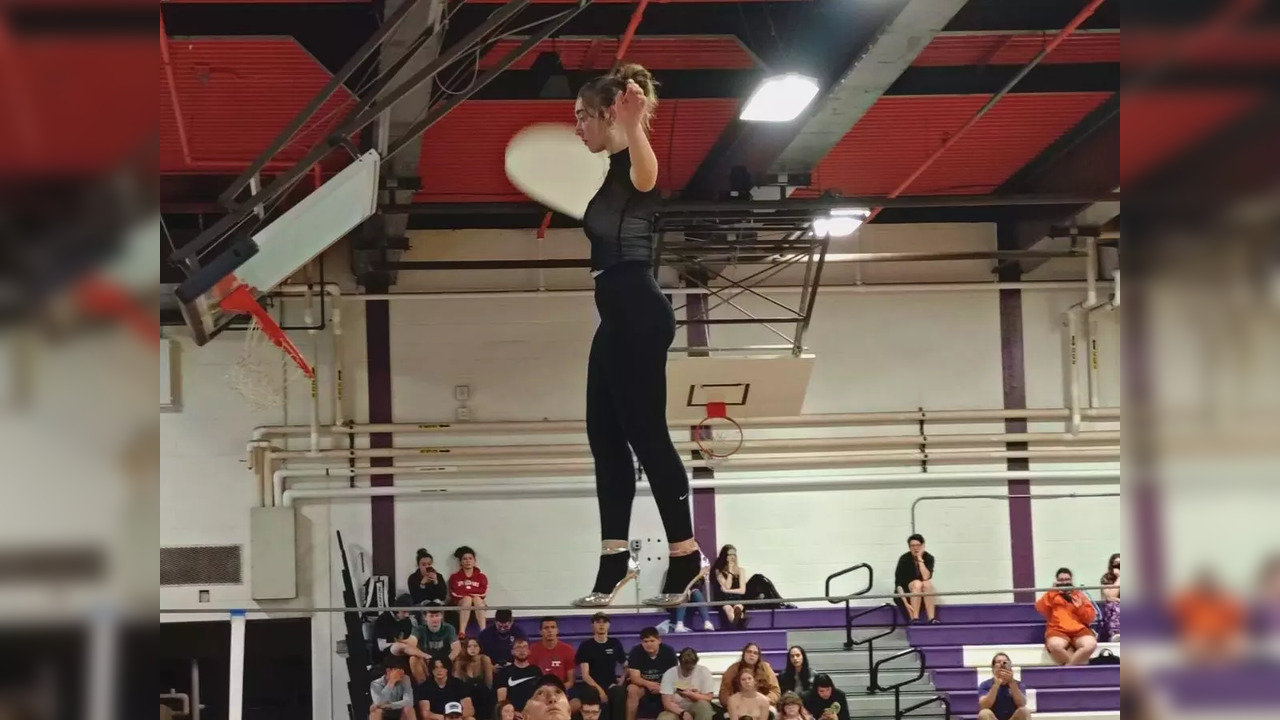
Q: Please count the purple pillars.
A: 3